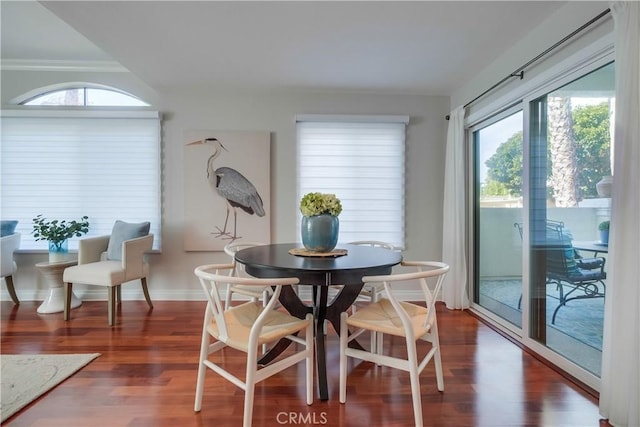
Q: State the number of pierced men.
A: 0